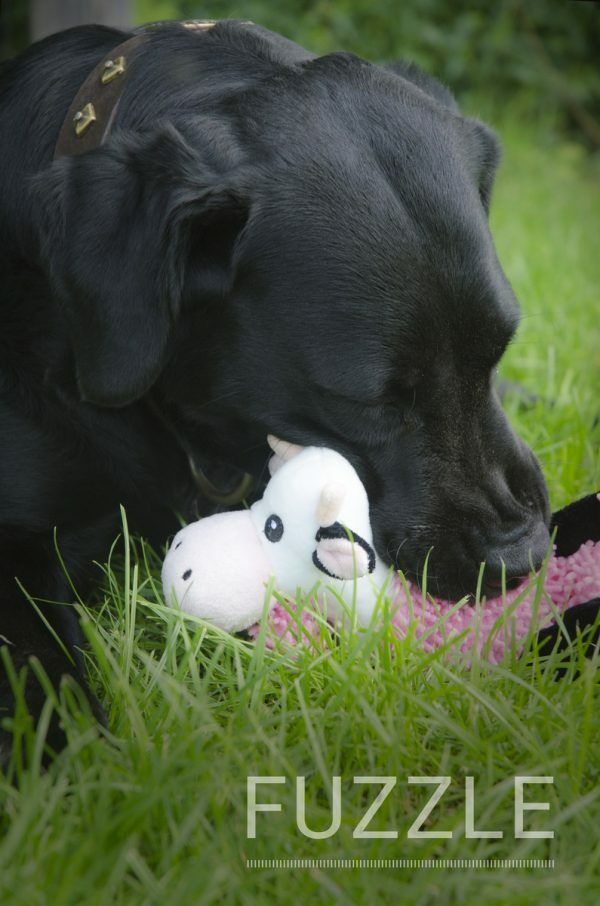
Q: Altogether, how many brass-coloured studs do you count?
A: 2